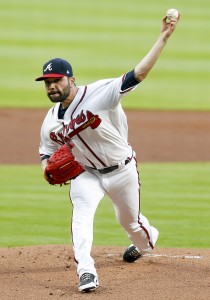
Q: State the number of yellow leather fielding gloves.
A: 0